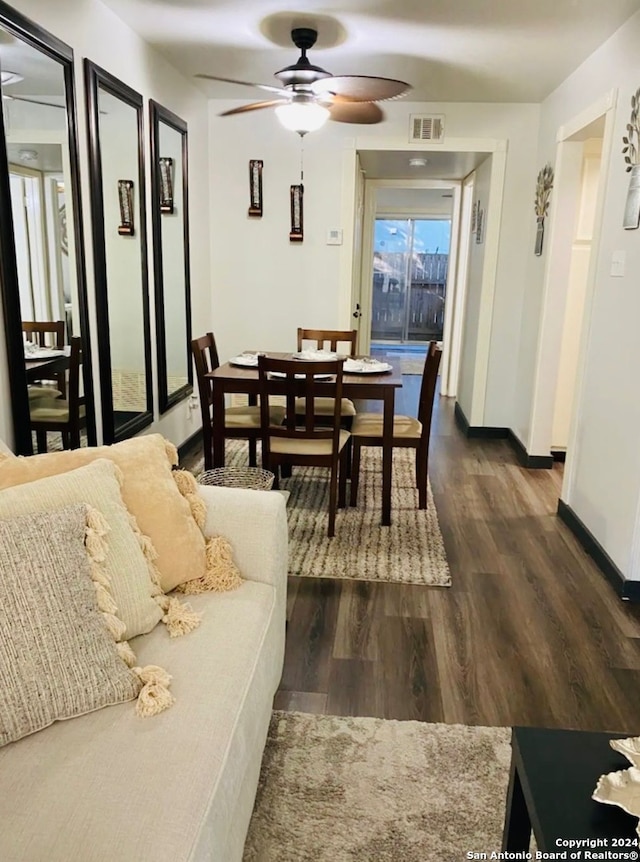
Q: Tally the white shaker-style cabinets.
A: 0